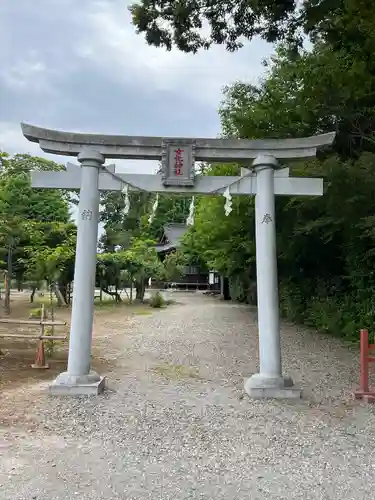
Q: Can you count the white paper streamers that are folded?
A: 4